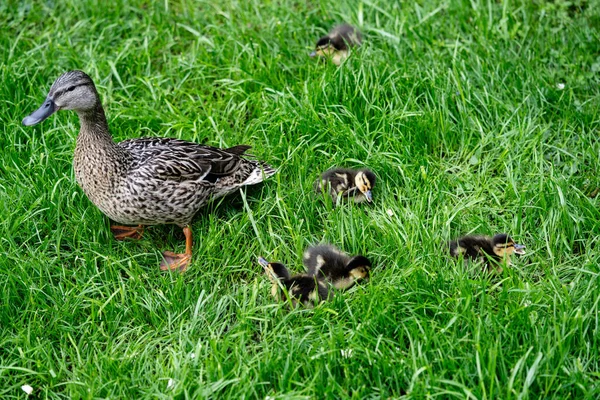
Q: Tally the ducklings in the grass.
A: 5